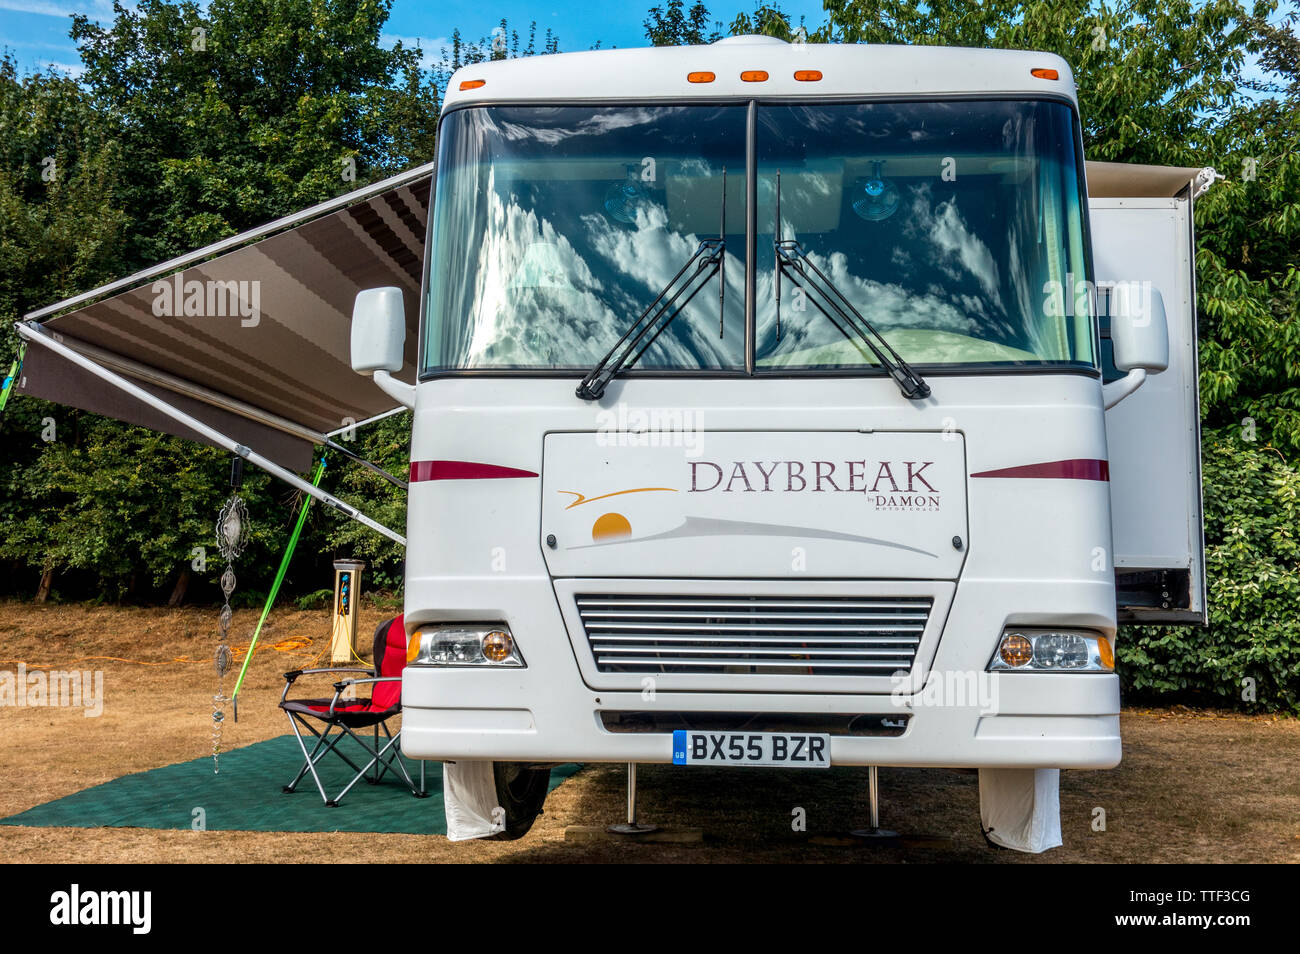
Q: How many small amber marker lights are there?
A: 5